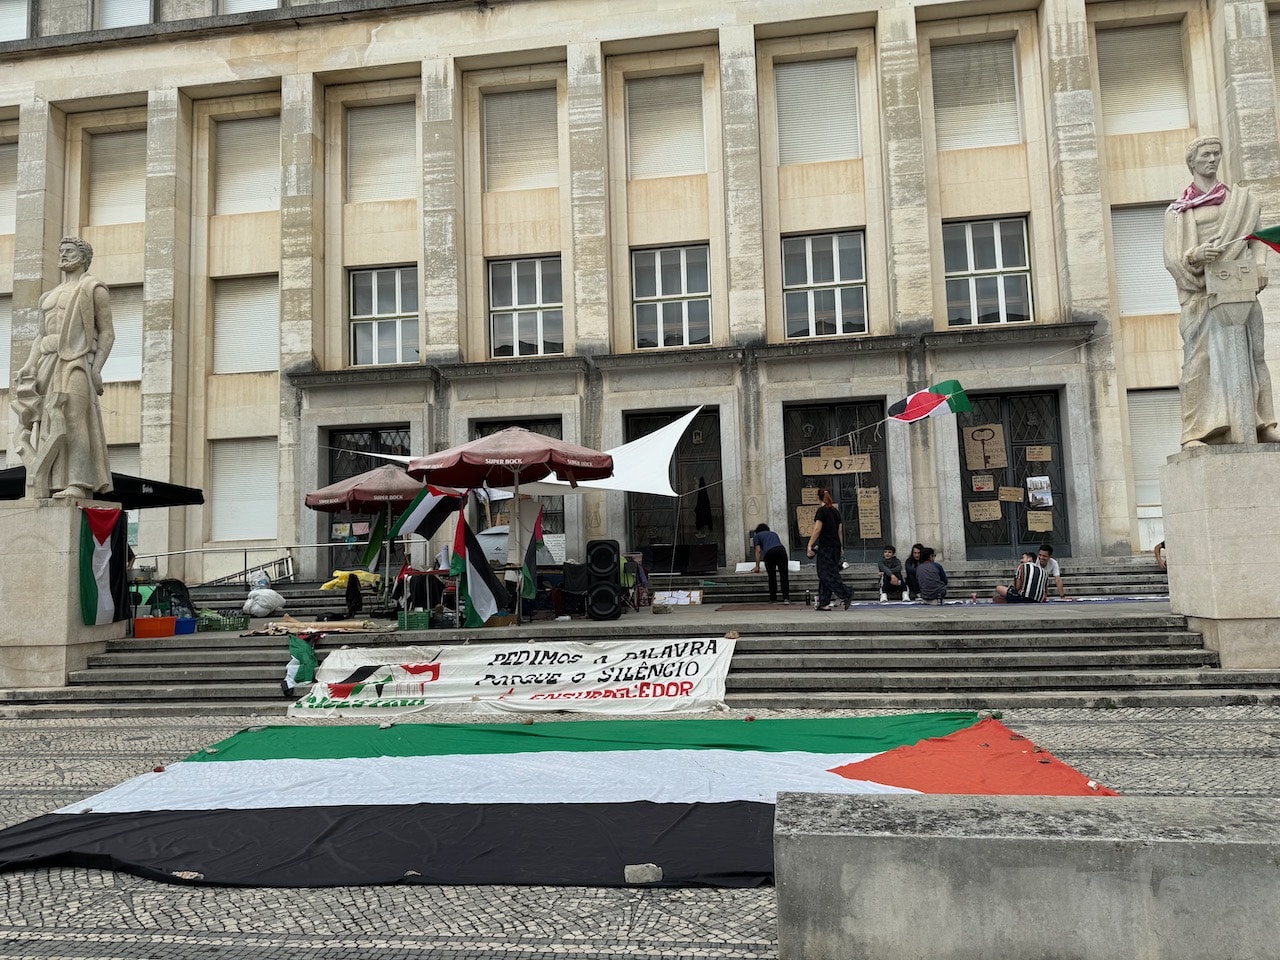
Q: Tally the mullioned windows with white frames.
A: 5